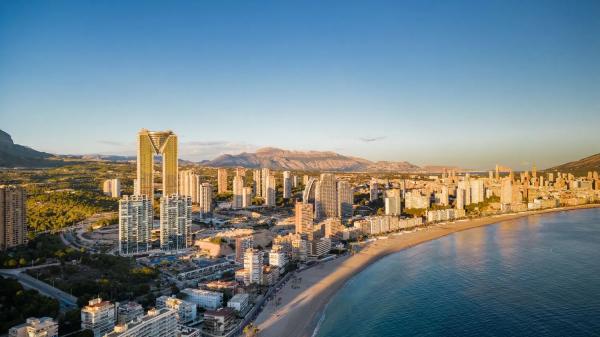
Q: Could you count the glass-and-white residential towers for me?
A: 2